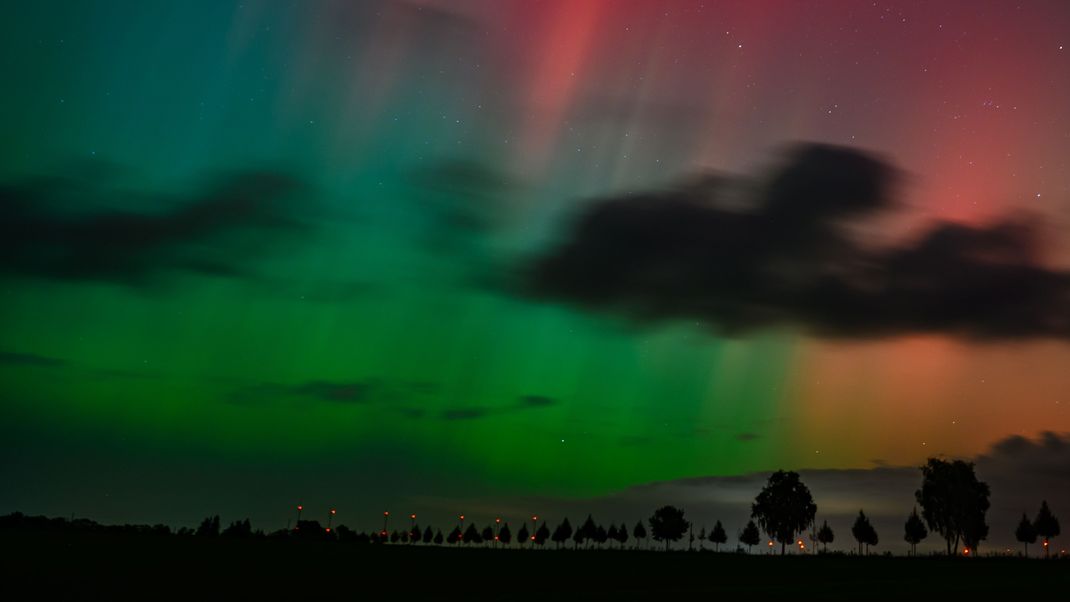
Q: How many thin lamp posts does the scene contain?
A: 7